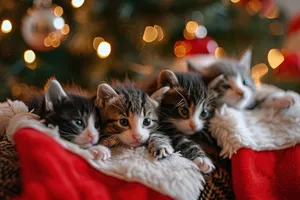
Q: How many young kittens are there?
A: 4